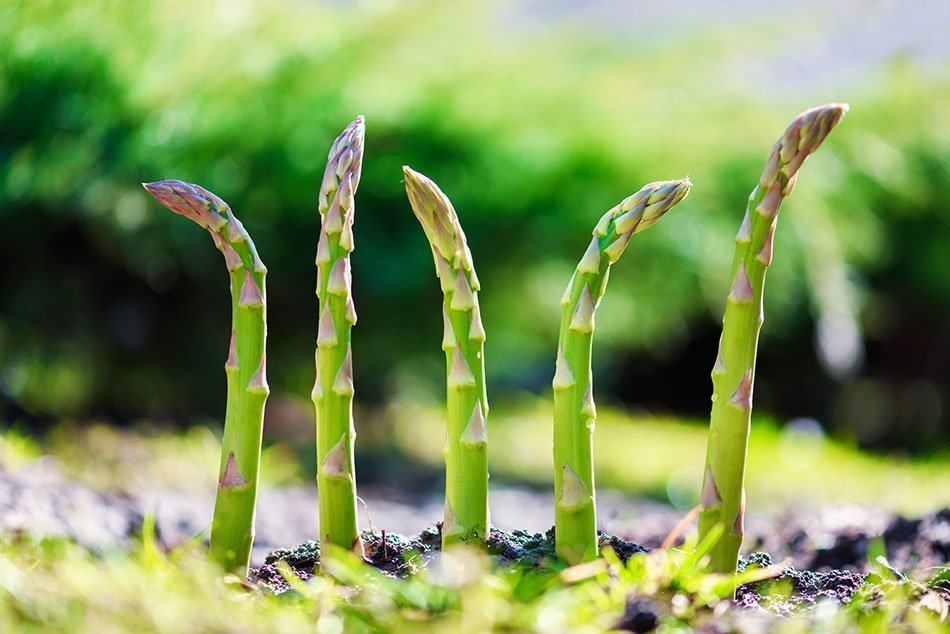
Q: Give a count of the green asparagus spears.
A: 5